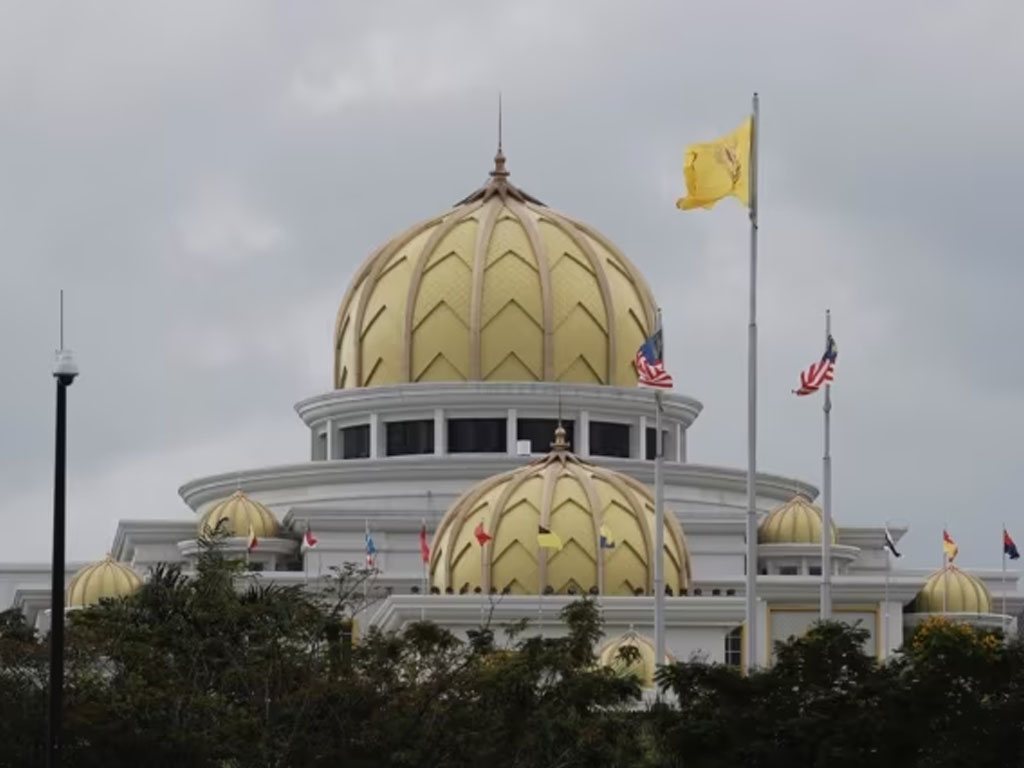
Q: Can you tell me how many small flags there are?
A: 10